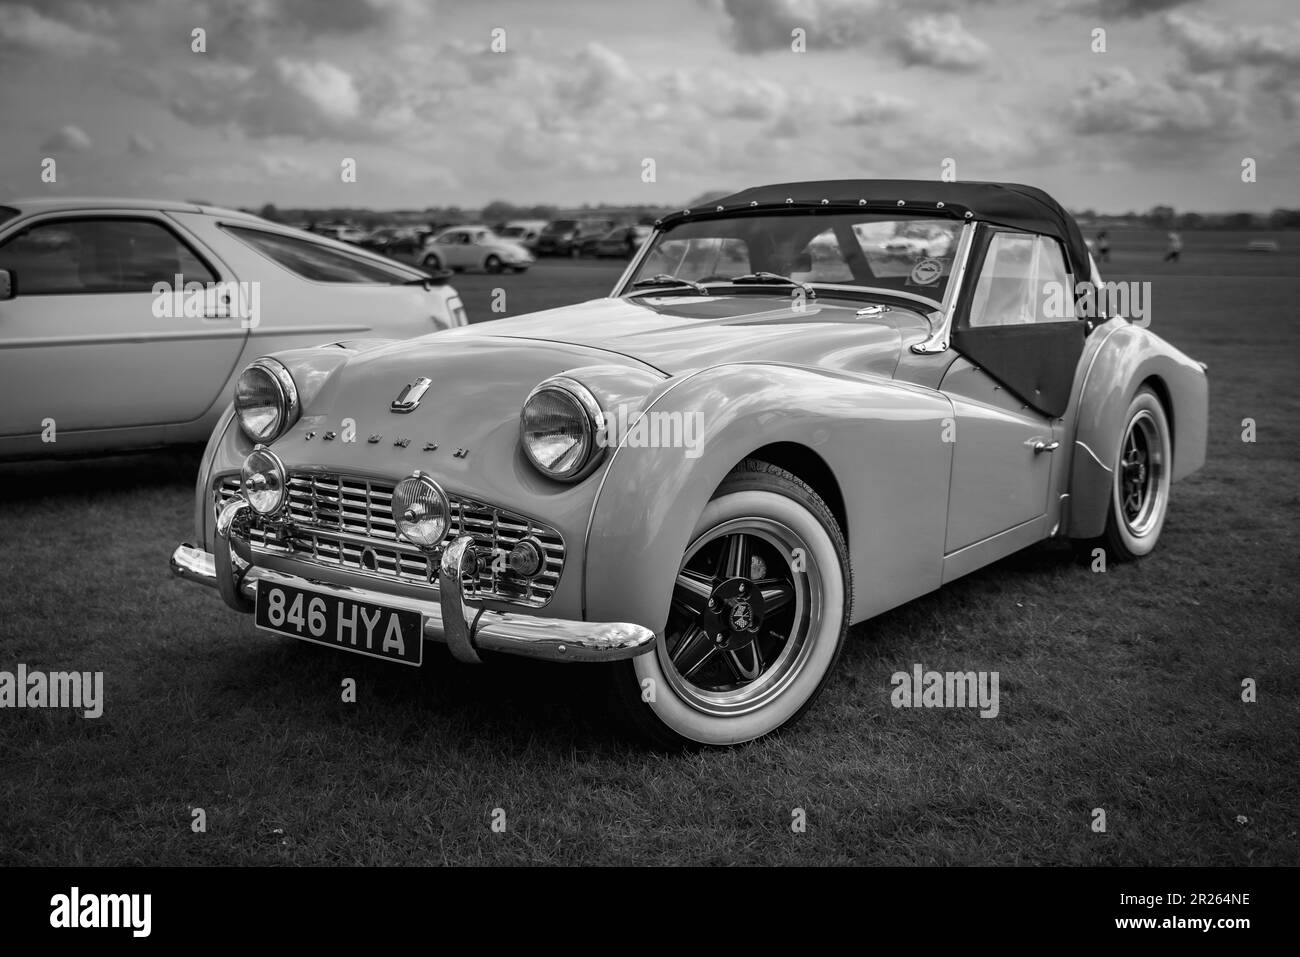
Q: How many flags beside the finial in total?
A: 0